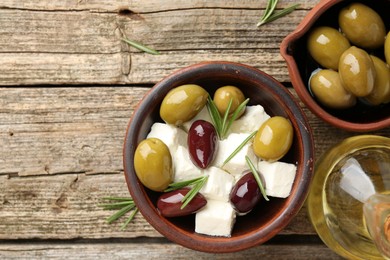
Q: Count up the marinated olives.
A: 13